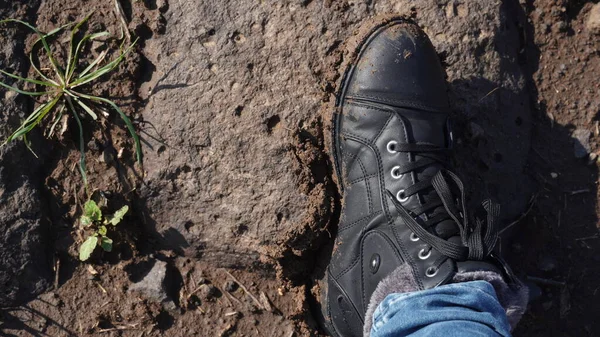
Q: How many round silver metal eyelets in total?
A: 6